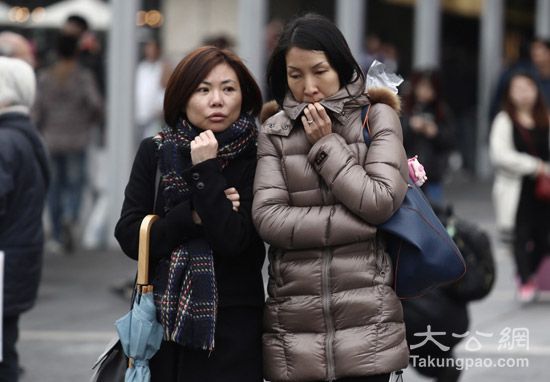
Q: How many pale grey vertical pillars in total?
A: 6